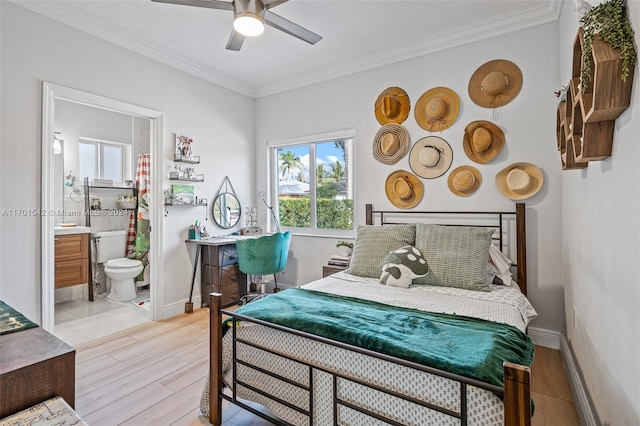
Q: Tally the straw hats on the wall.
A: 9